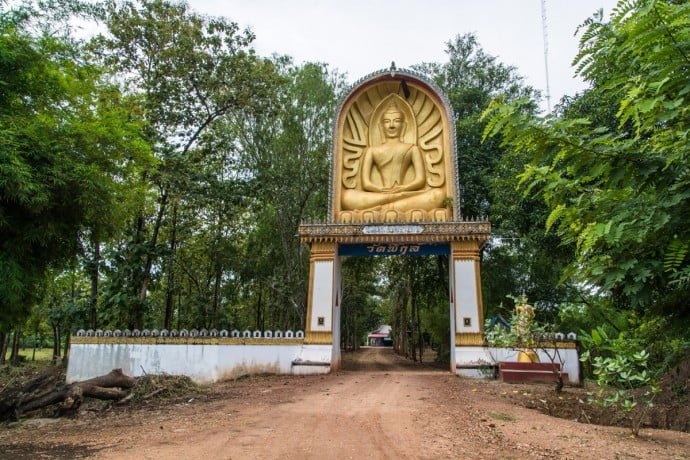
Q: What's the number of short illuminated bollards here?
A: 0